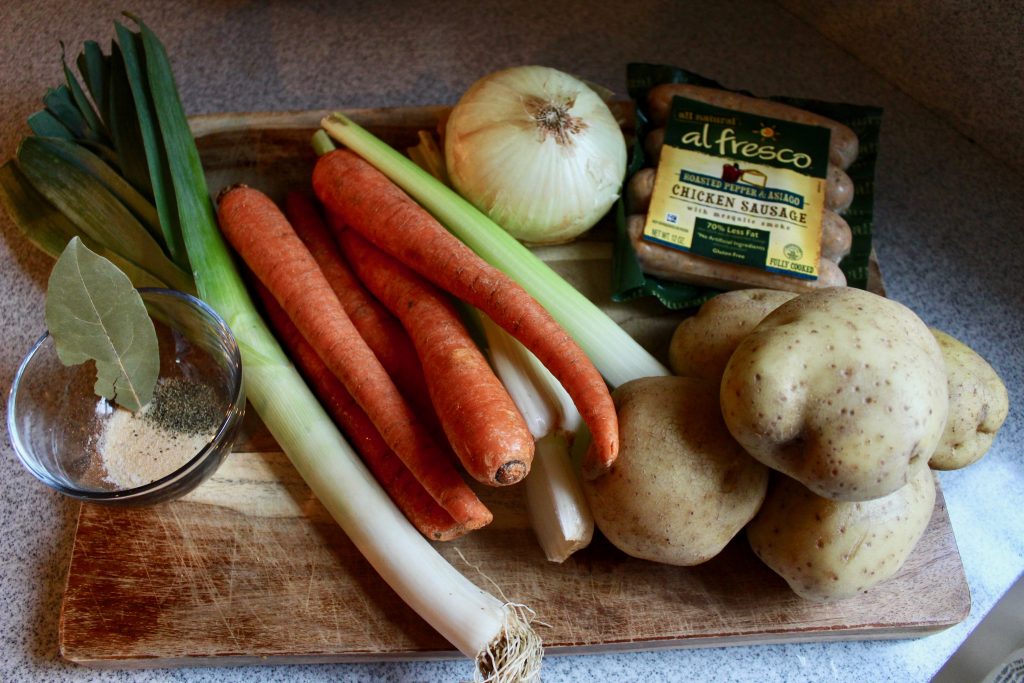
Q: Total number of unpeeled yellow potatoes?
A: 5